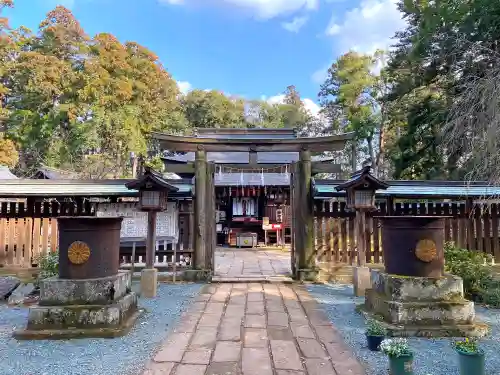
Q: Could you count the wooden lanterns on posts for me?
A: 2